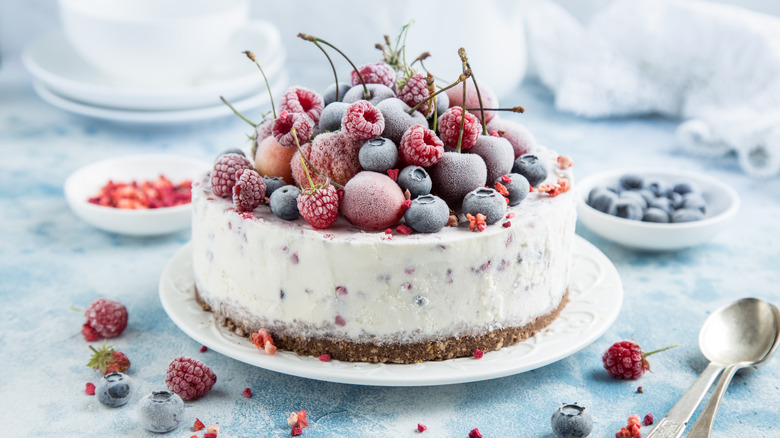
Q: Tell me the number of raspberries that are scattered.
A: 3